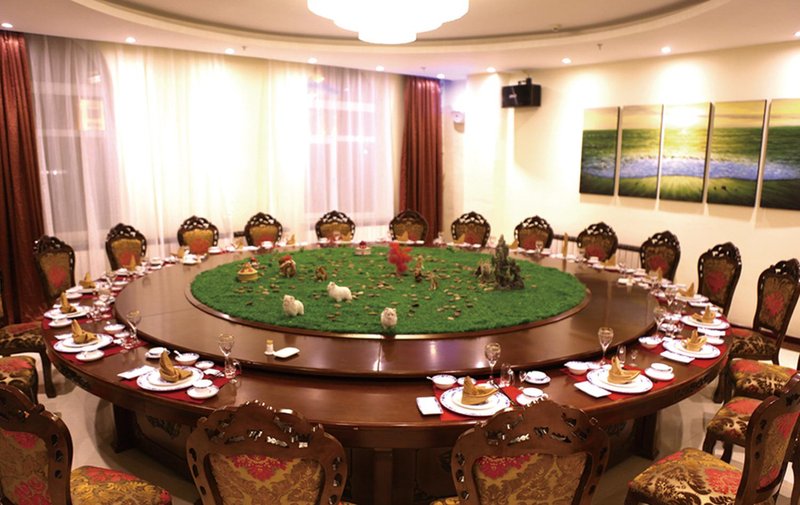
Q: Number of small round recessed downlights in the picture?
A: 10